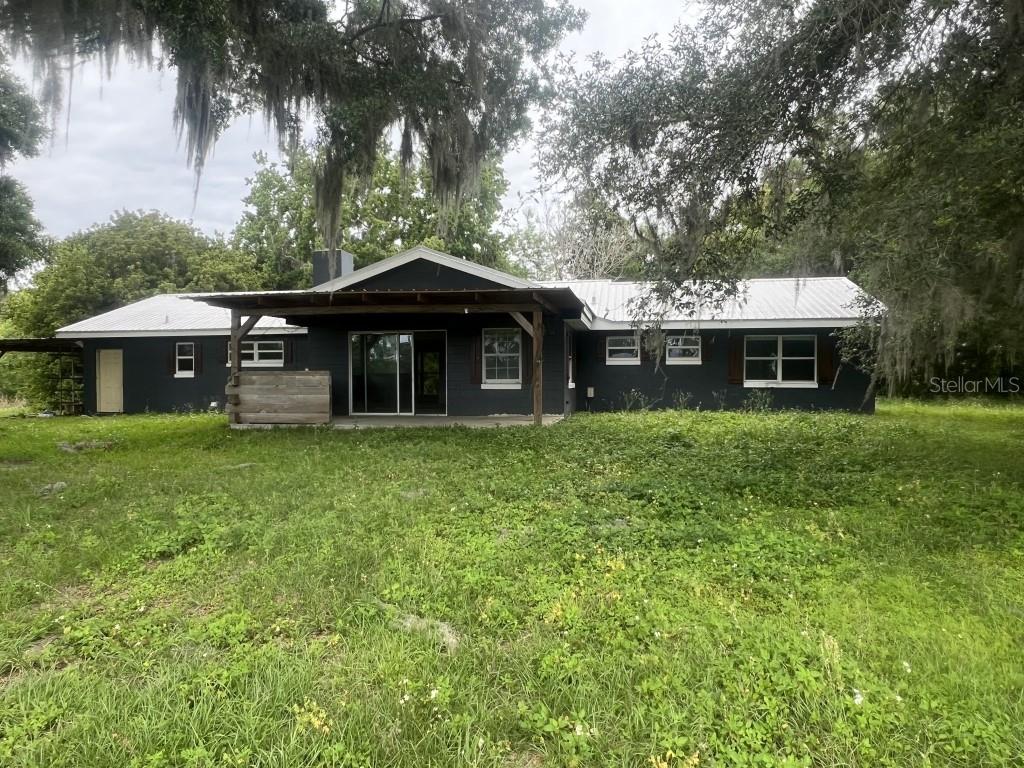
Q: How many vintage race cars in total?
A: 0